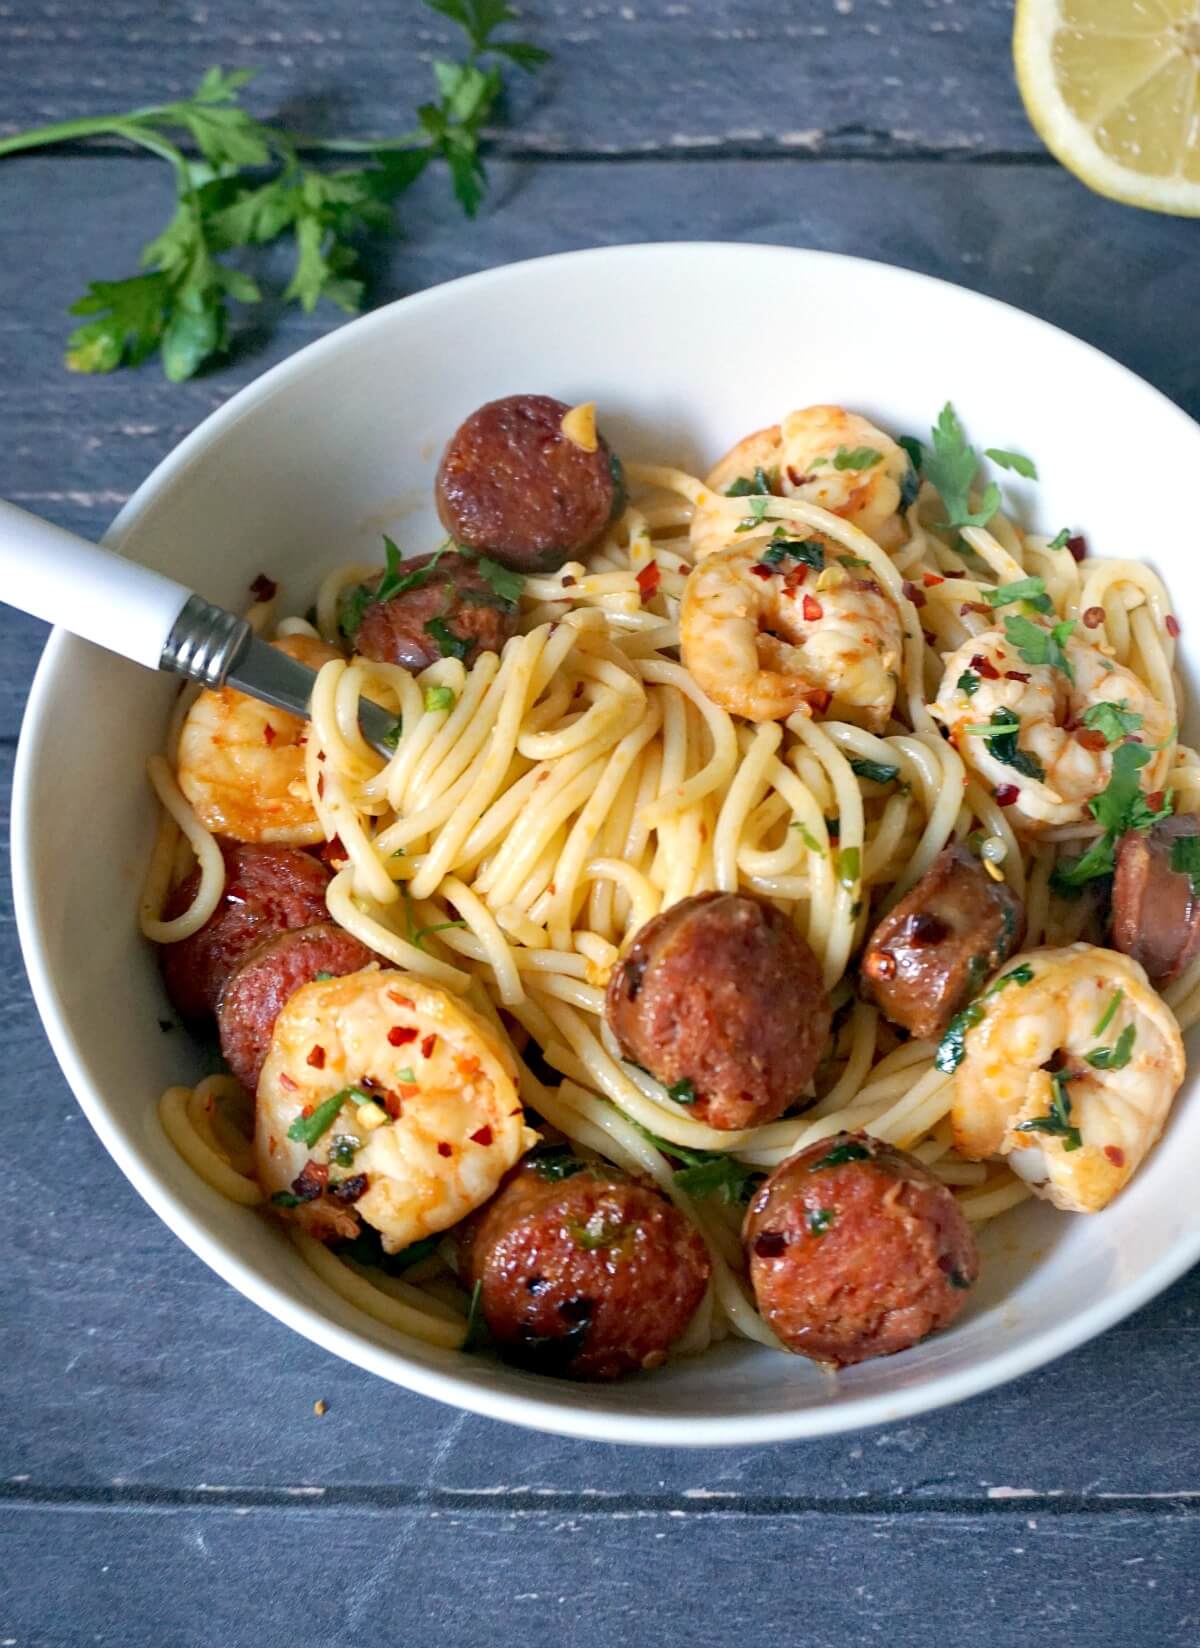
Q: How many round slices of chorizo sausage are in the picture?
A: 9